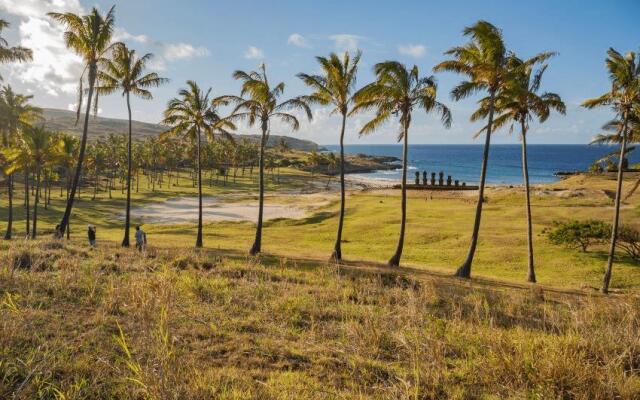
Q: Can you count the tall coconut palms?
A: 9